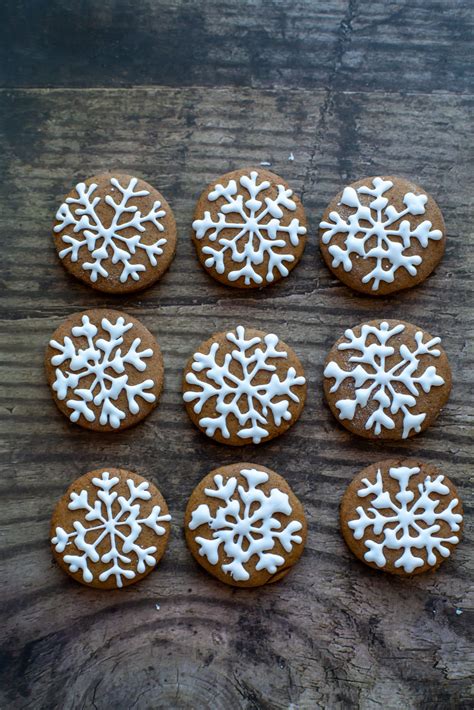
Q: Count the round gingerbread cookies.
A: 9